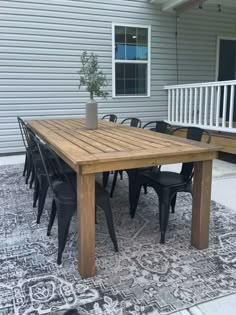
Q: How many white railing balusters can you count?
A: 13